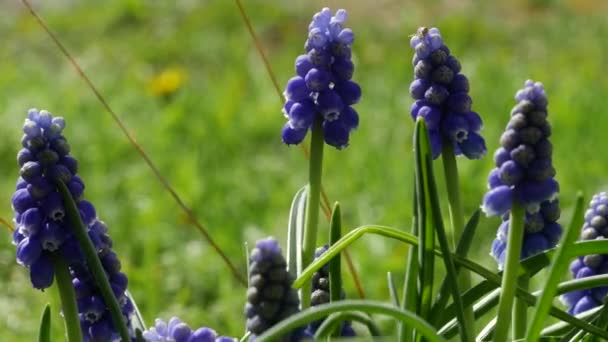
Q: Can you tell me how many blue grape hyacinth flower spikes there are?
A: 10